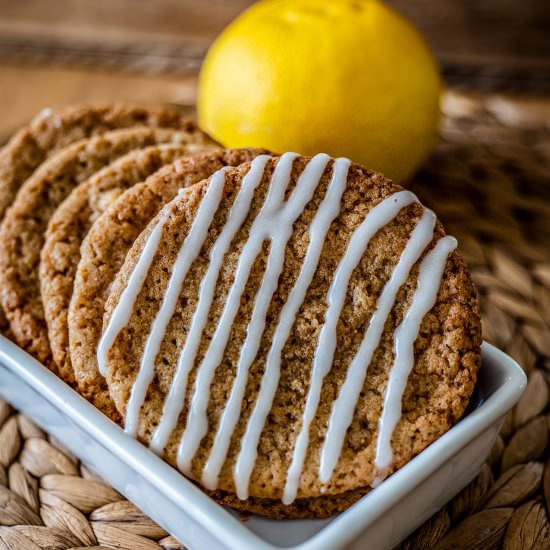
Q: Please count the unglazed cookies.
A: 4